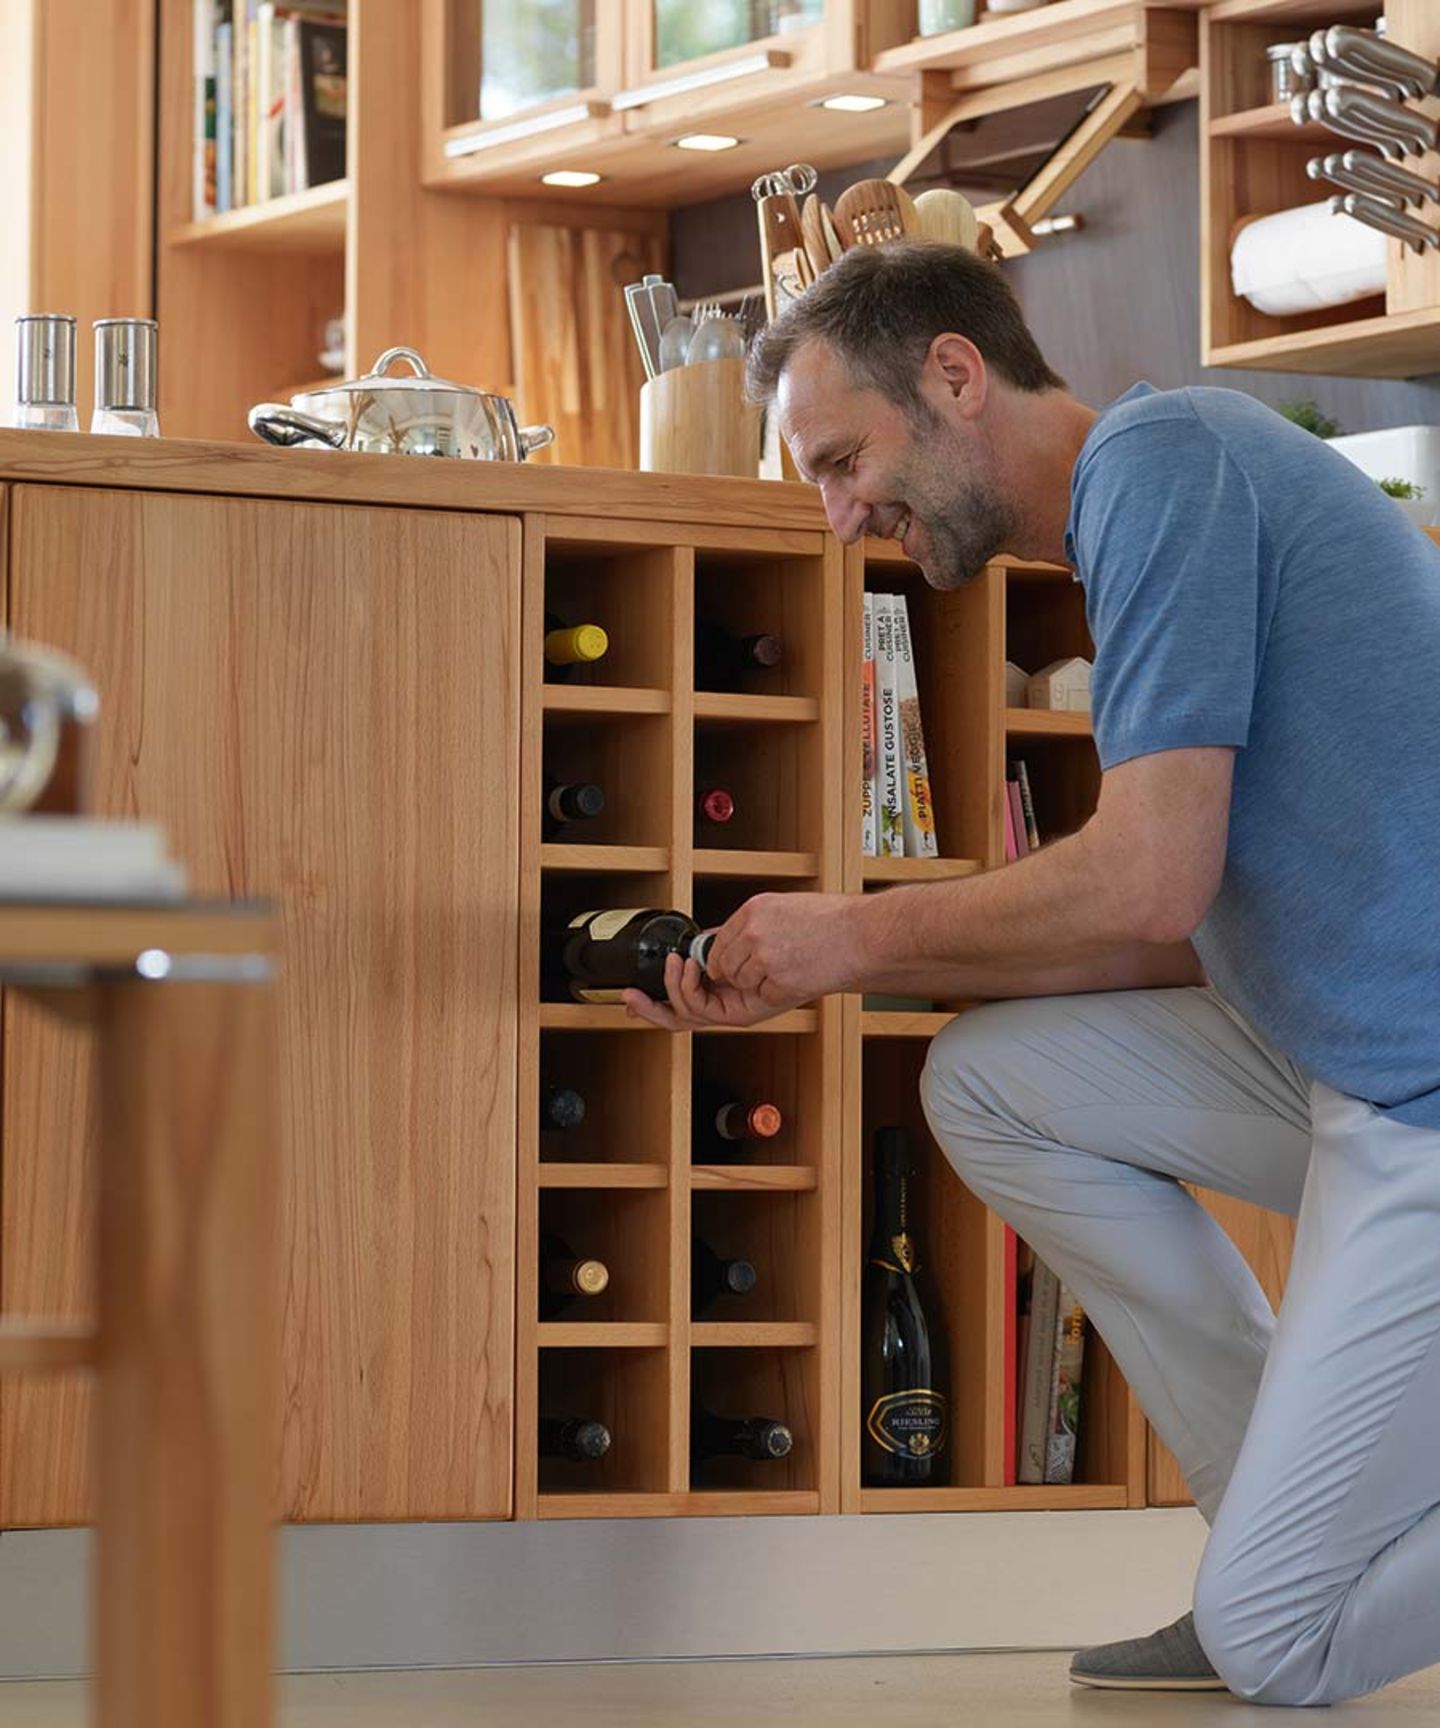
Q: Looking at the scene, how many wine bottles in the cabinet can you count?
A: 12